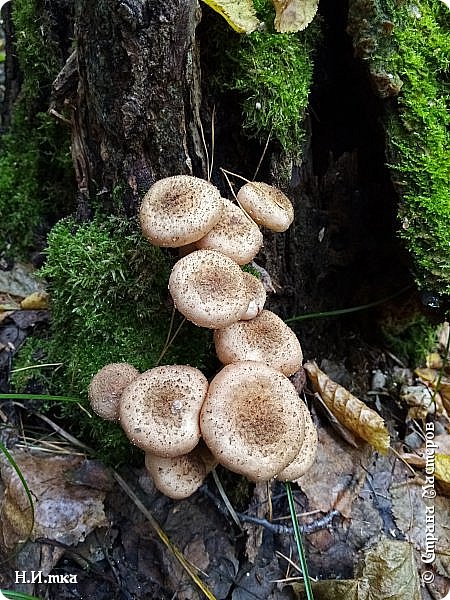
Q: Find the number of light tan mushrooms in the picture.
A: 11